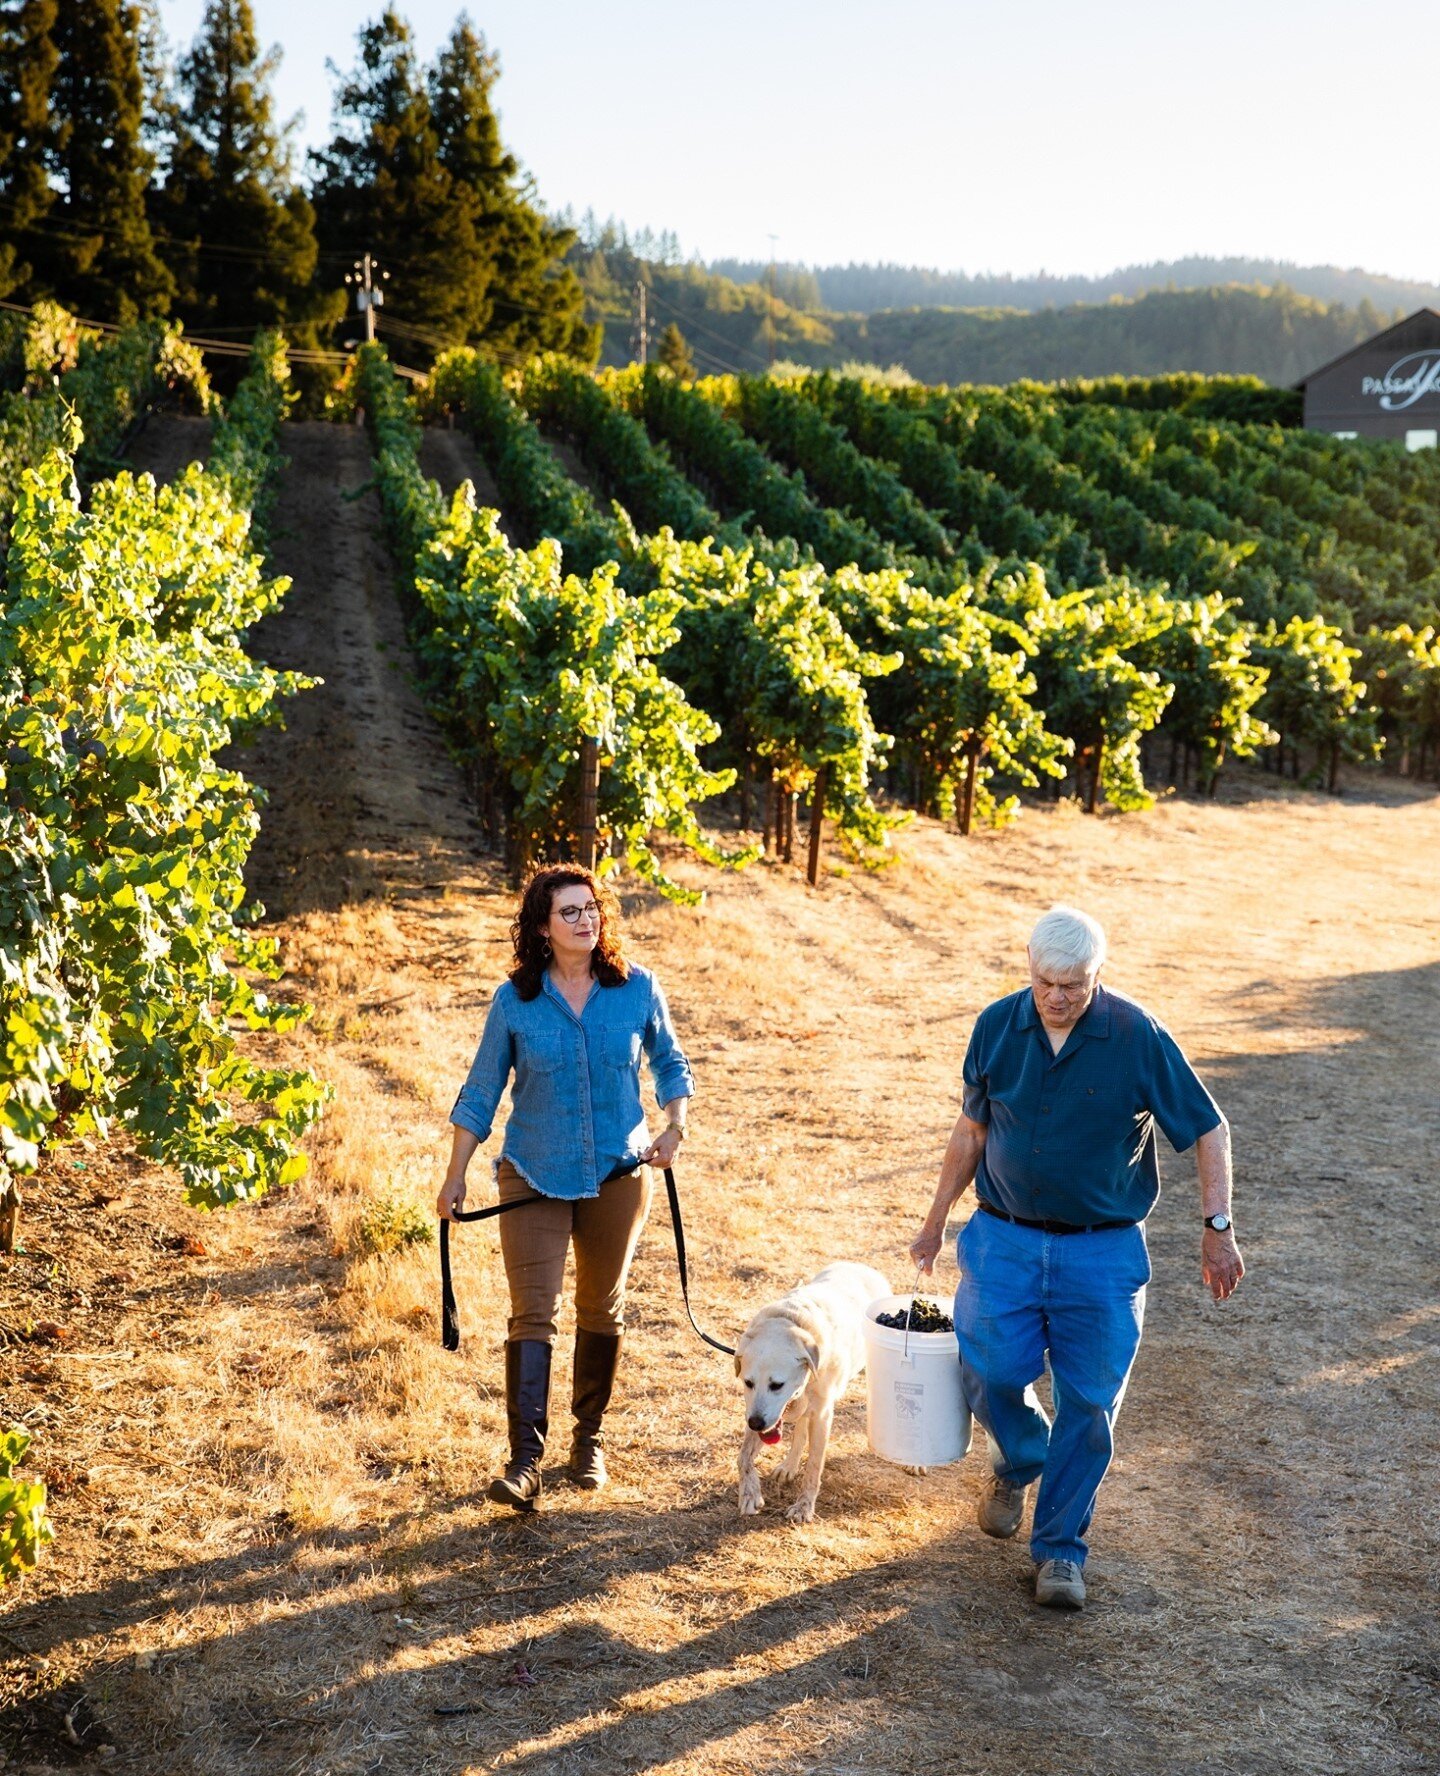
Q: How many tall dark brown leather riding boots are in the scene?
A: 2